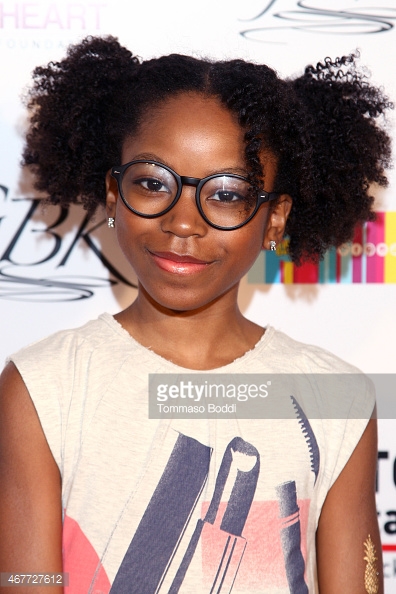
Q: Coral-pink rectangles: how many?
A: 1